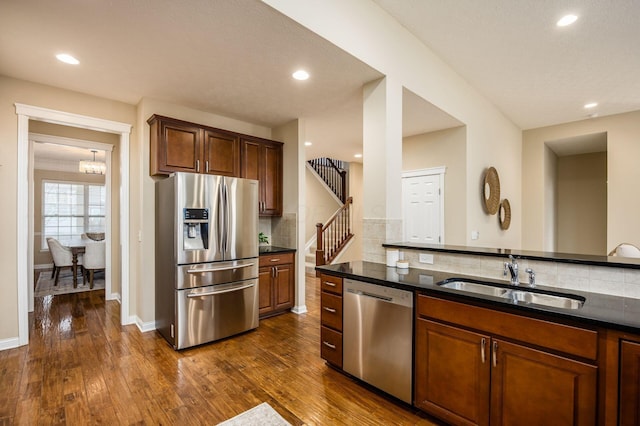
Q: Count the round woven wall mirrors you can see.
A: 2